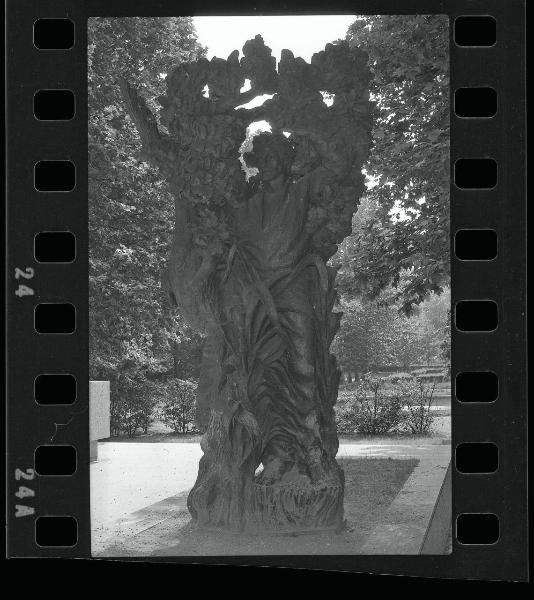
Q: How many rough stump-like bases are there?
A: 1